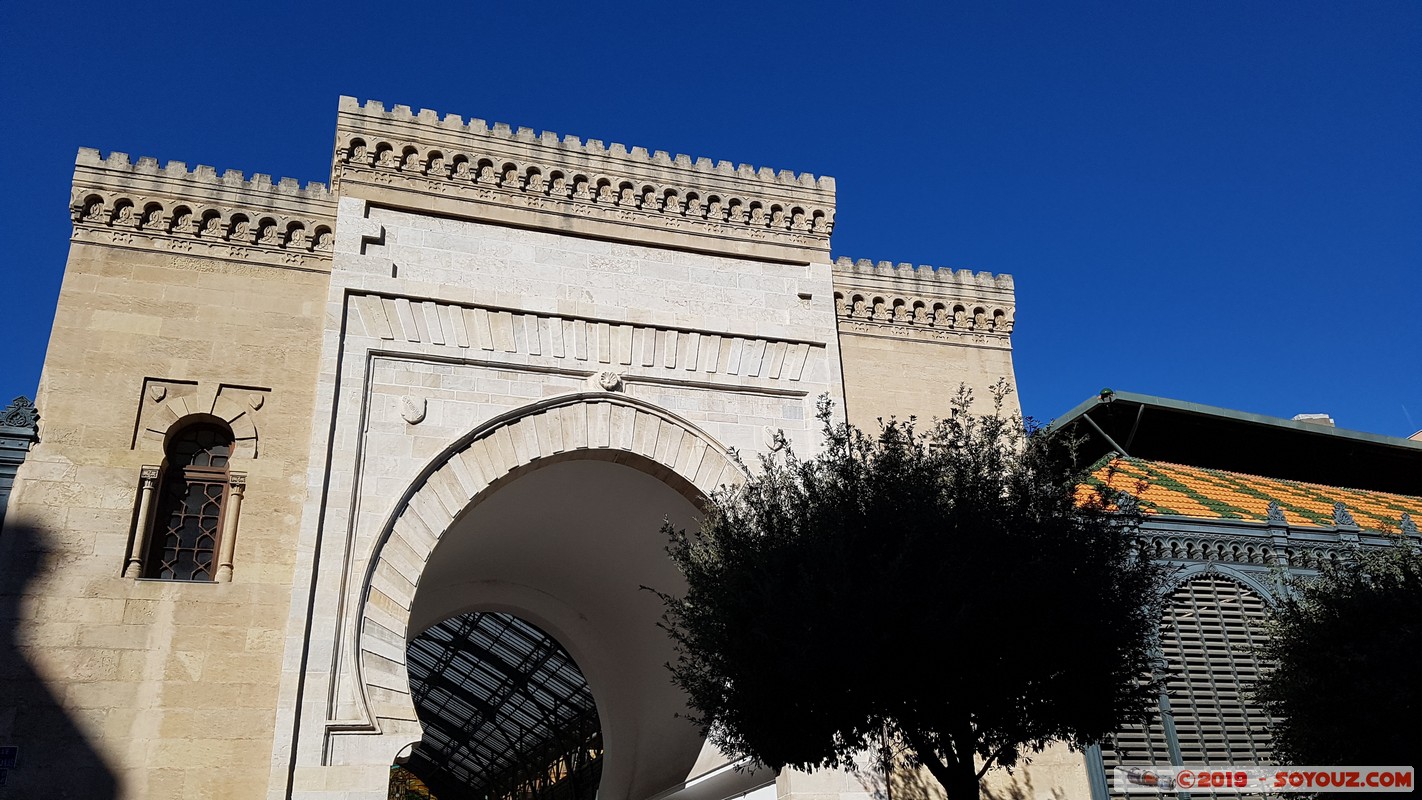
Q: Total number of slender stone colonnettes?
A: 2